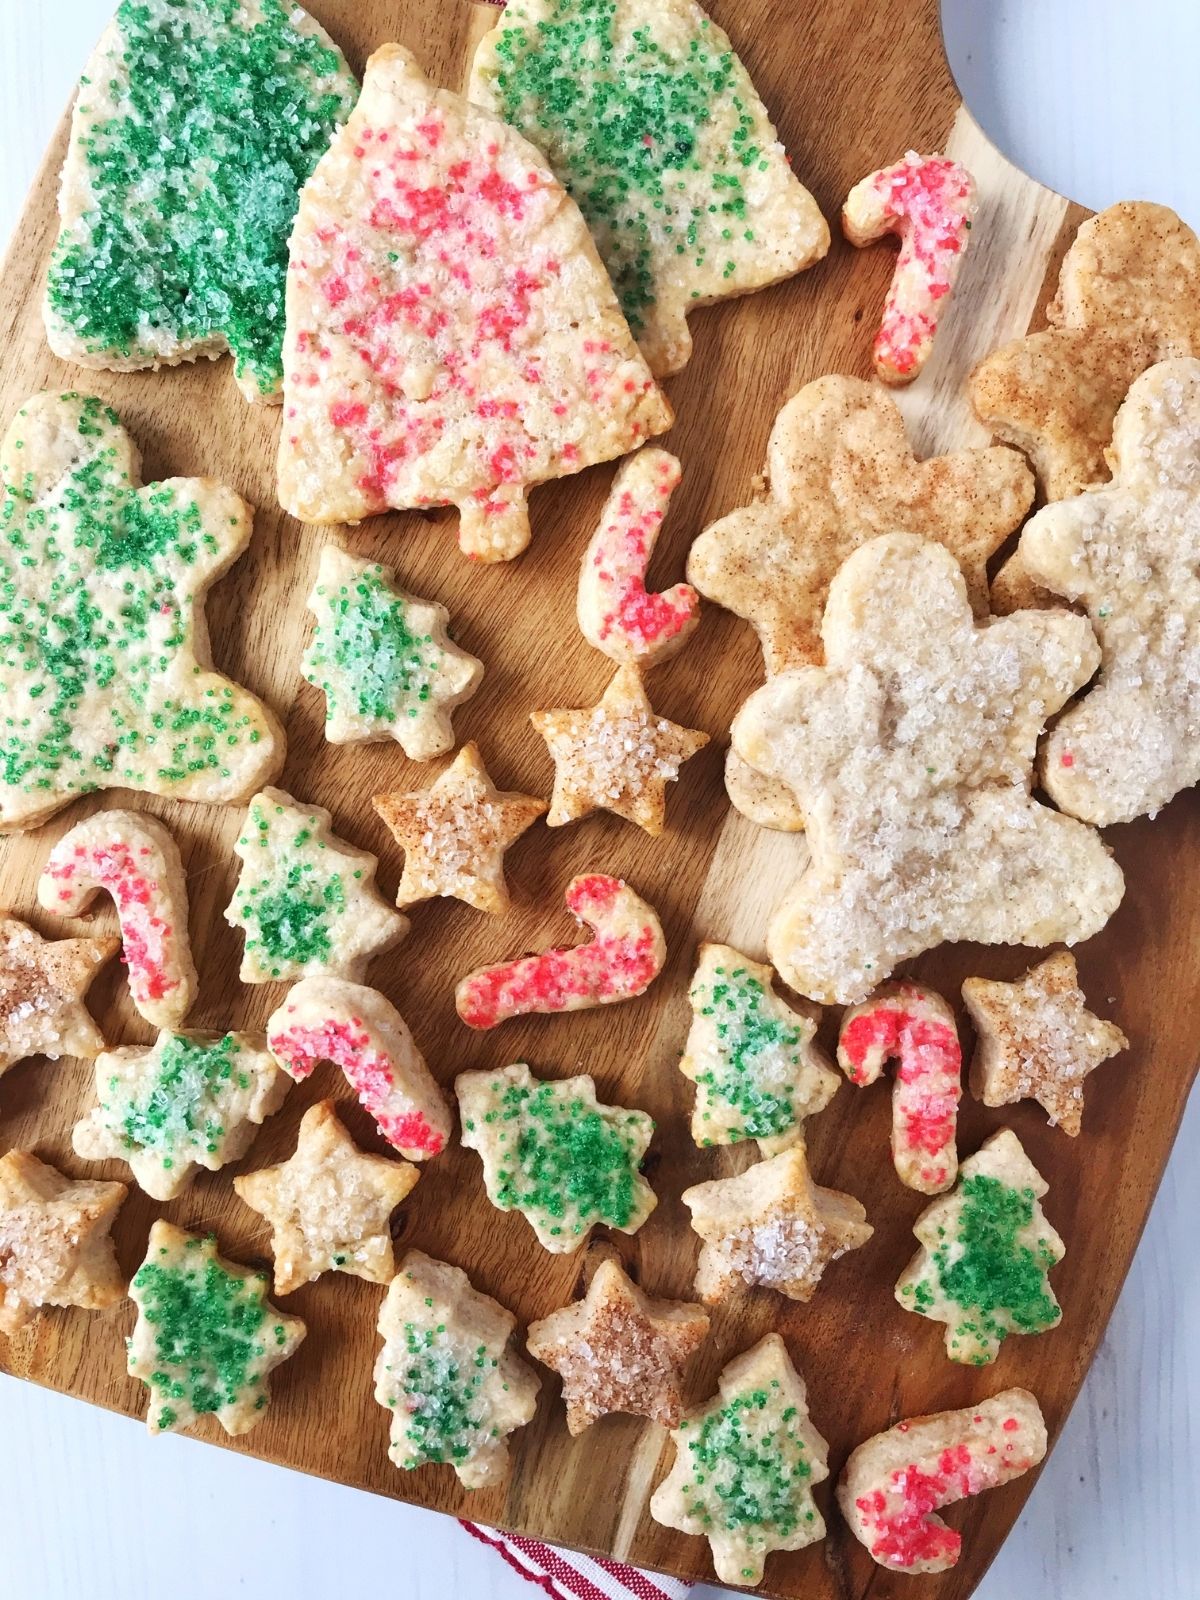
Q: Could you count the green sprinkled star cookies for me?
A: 0